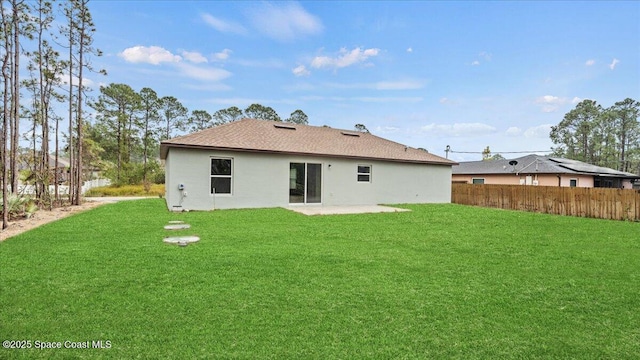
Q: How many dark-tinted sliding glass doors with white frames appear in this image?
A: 1